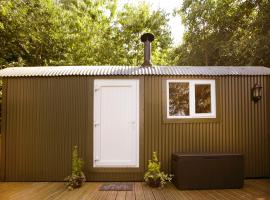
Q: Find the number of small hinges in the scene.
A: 3